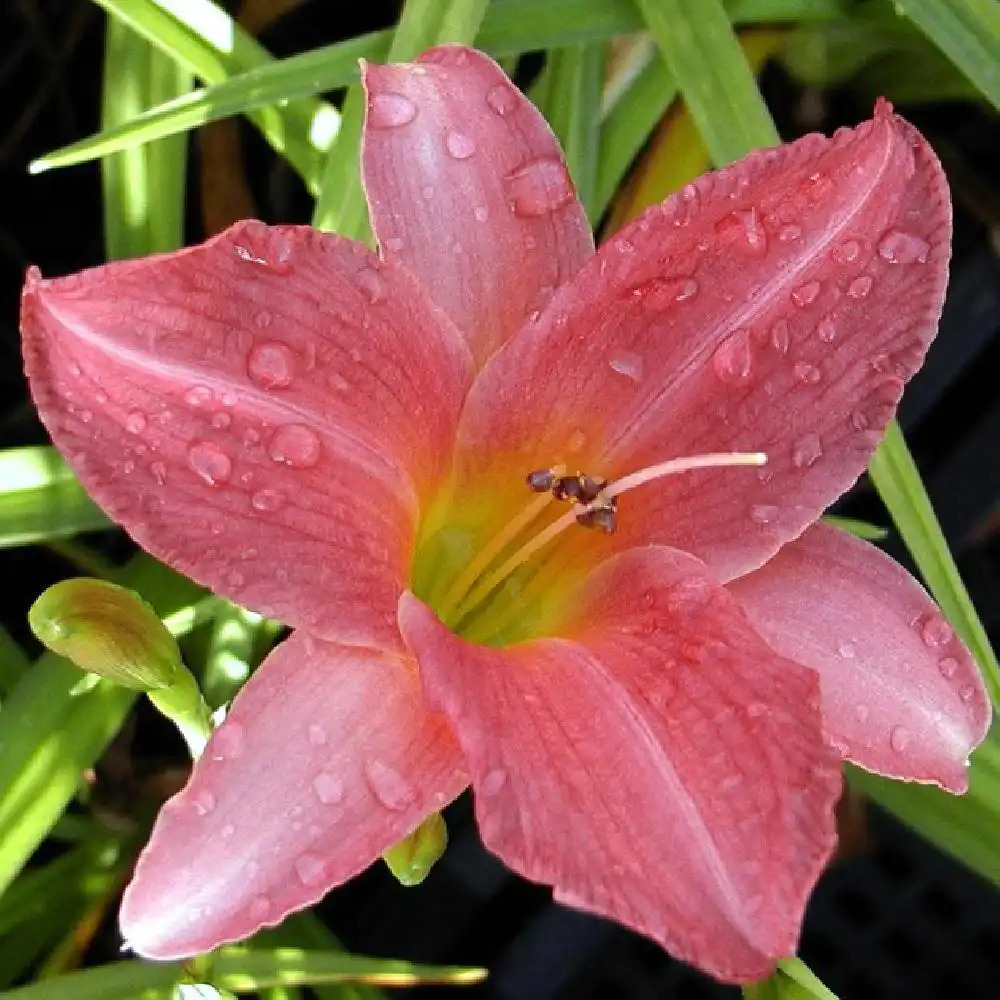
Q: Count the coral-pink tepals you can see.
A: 6